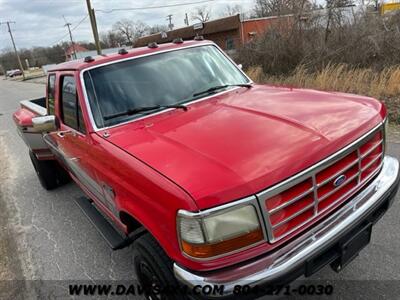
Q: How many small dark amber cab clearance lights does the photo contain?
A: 5